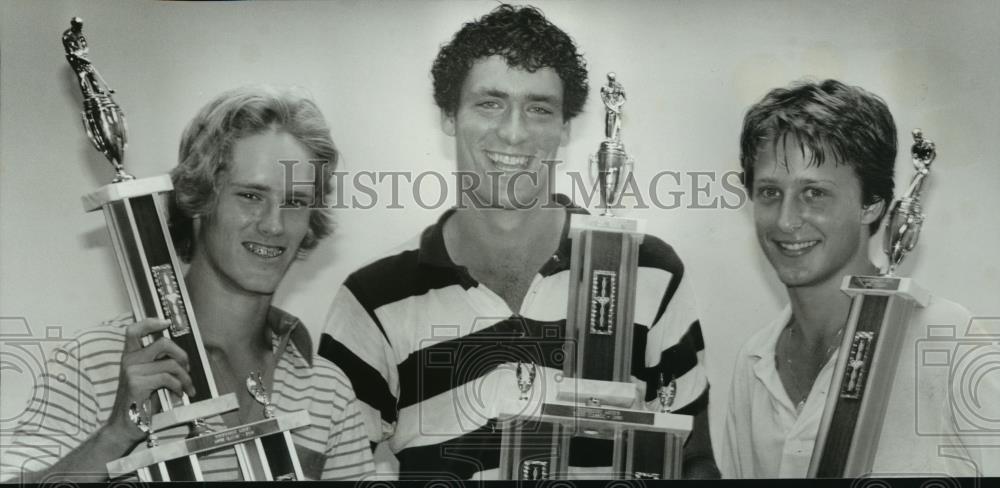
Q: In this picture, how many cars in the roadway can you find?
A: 0